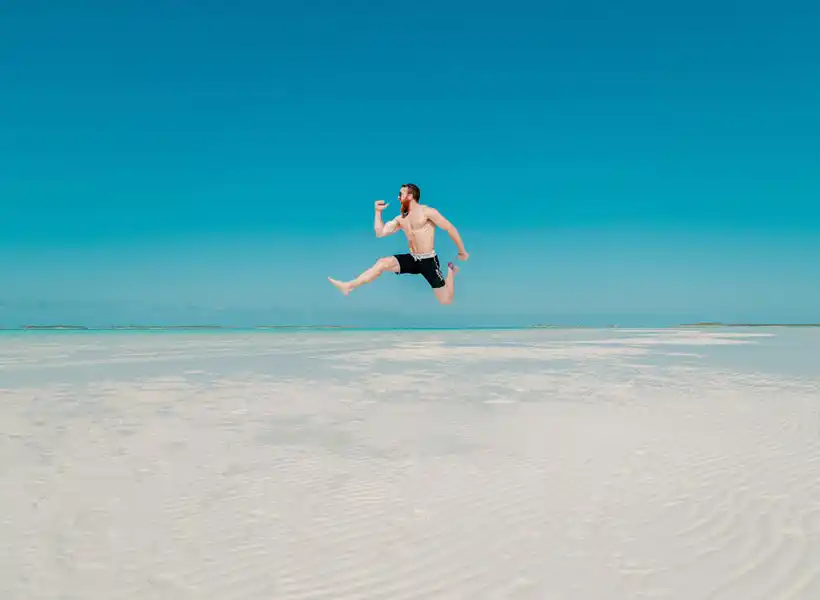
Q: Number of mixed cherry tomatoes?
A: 0